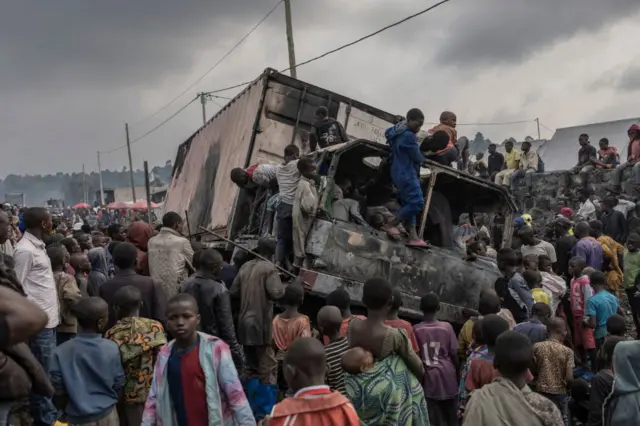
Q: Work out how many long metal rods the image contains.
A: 1